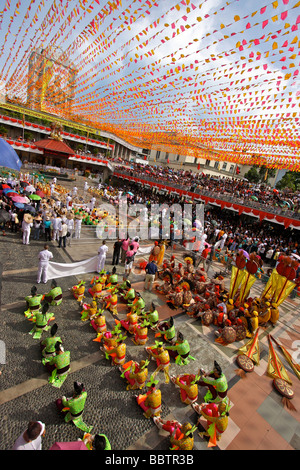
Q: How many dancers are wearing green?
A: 15